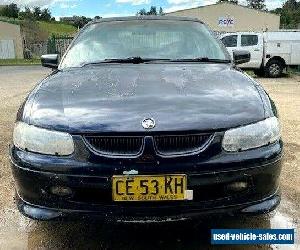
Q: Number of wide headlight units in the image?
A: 2